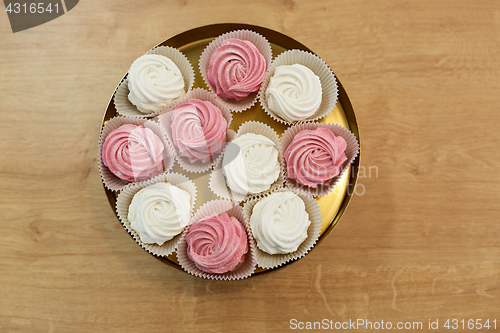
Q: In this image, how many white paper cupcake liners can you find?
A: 10